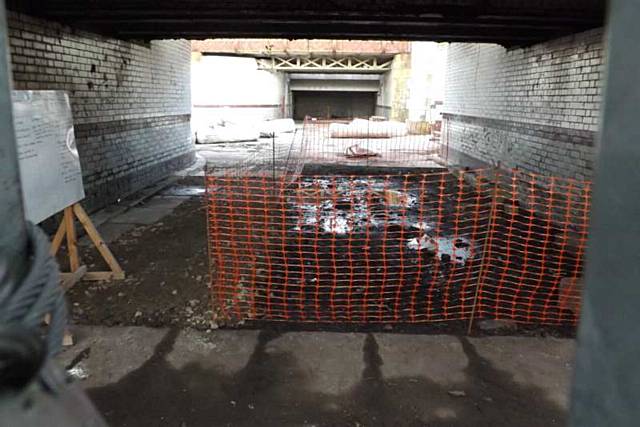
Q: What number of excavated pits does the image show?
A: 1